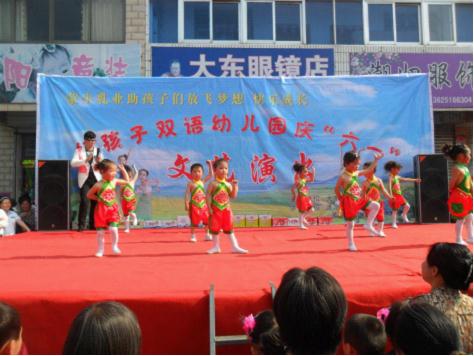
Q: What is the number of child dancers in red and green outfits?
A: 9